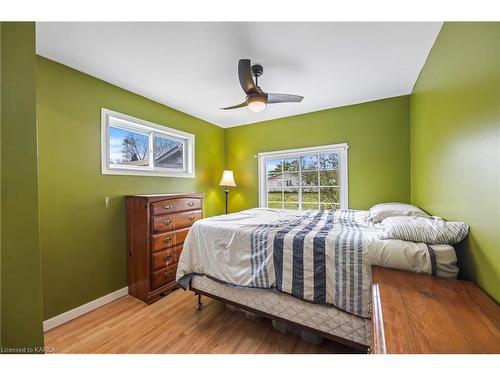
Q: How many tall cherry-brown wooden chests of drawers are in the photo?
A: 1